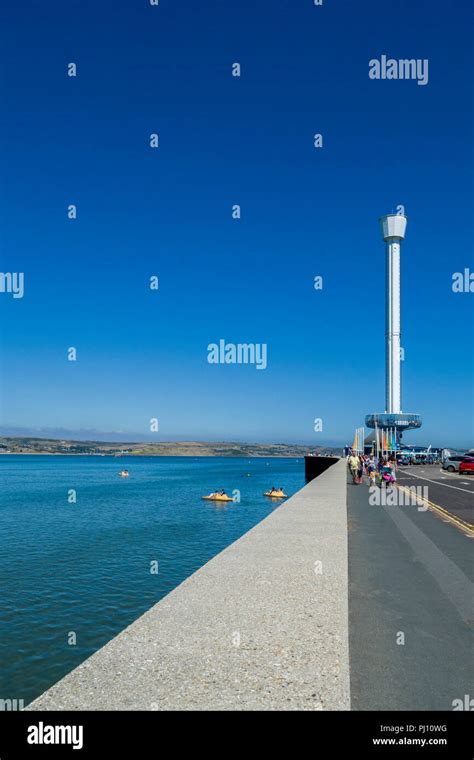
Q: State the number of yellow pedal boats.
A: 3